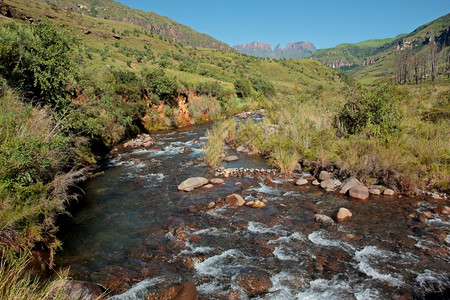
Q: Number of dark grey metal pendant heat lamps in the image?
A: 0